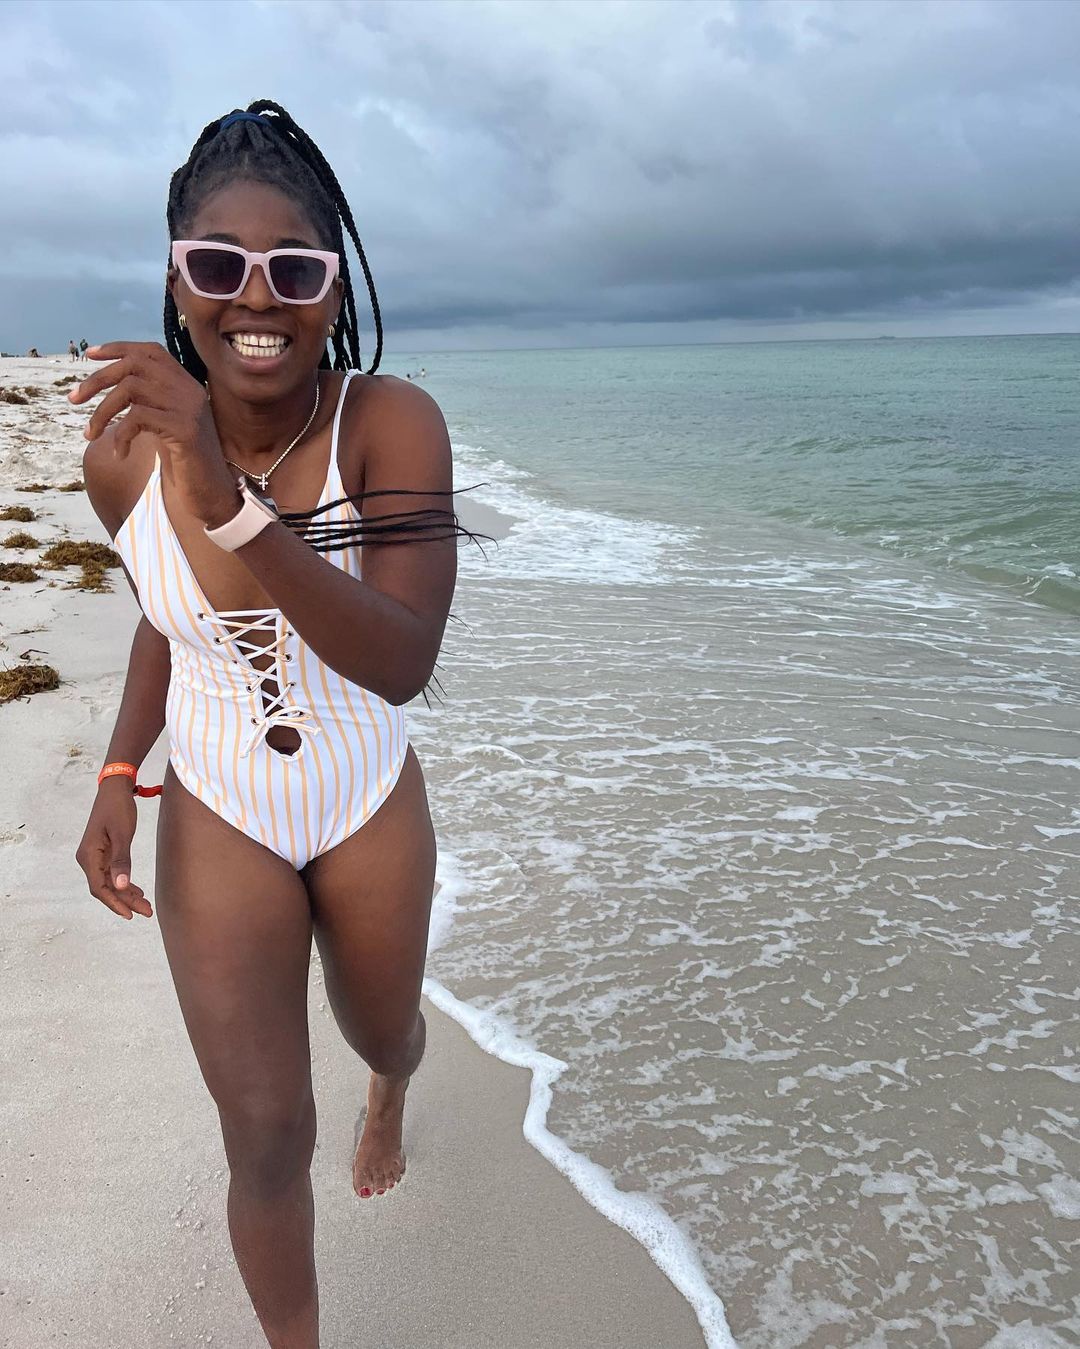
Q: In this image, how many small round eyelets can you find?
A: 9